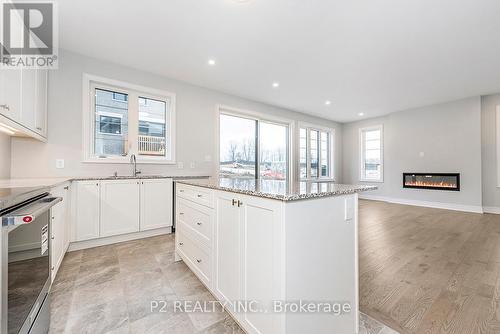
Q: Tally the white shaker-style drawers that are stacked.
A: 3